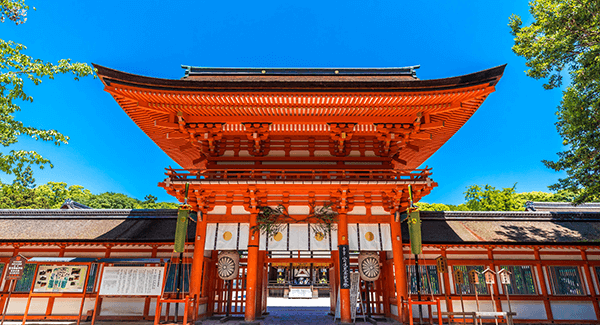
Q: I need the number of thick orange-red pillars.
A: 4